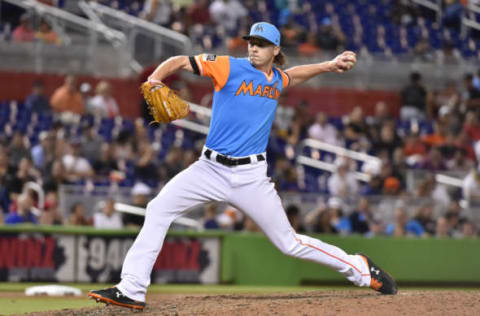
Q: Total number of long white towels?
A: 0